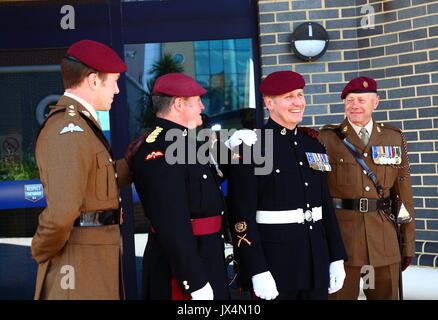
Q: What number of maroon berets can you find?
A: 4